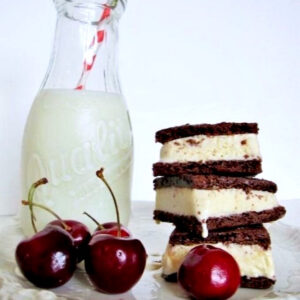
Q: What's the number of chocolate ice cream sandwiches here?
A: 3